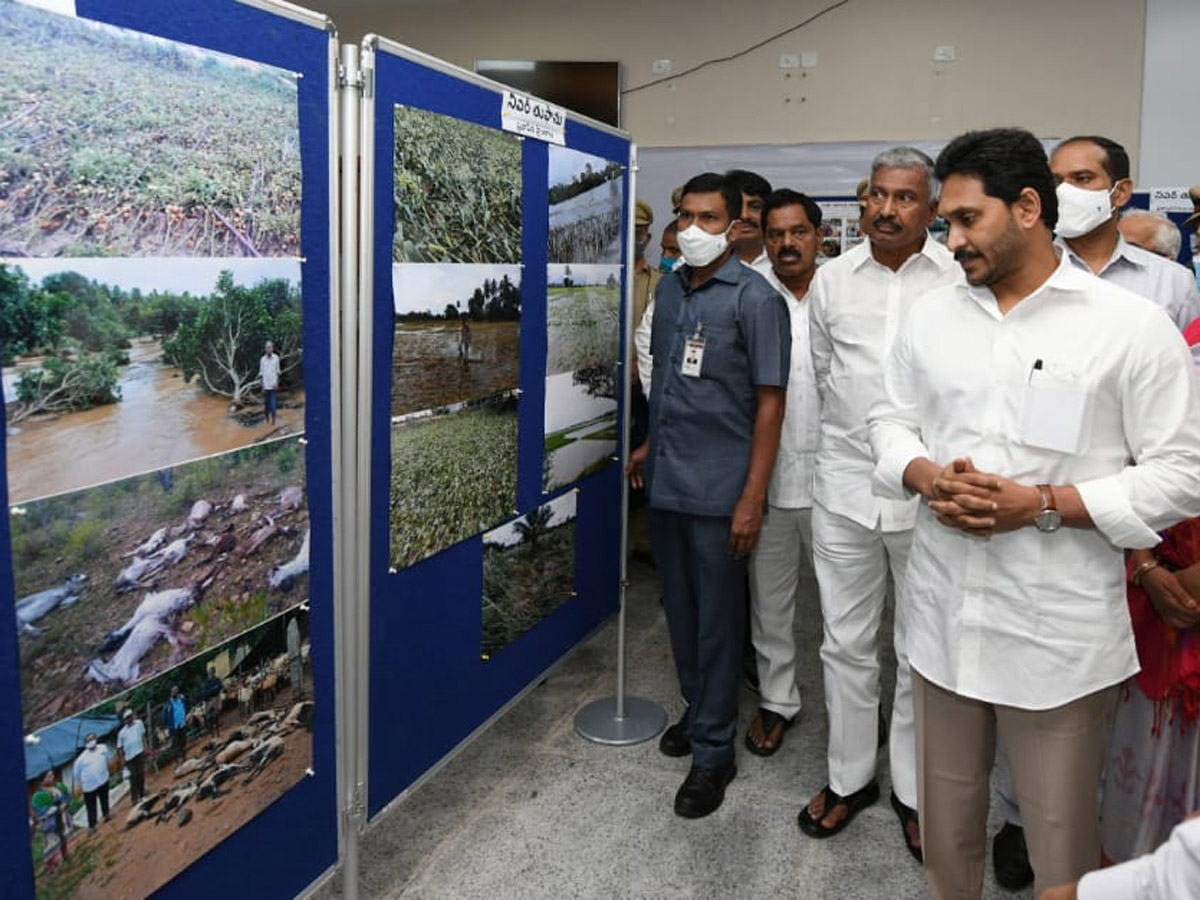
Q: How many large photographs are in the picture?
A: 11